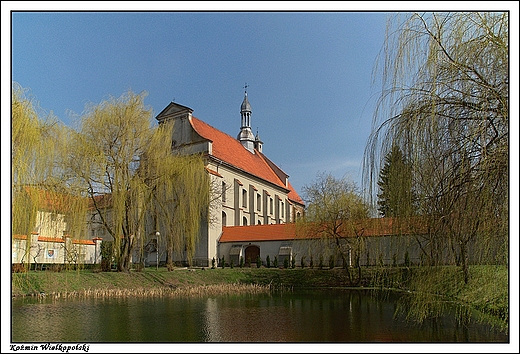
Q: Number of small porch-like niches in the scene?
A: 2